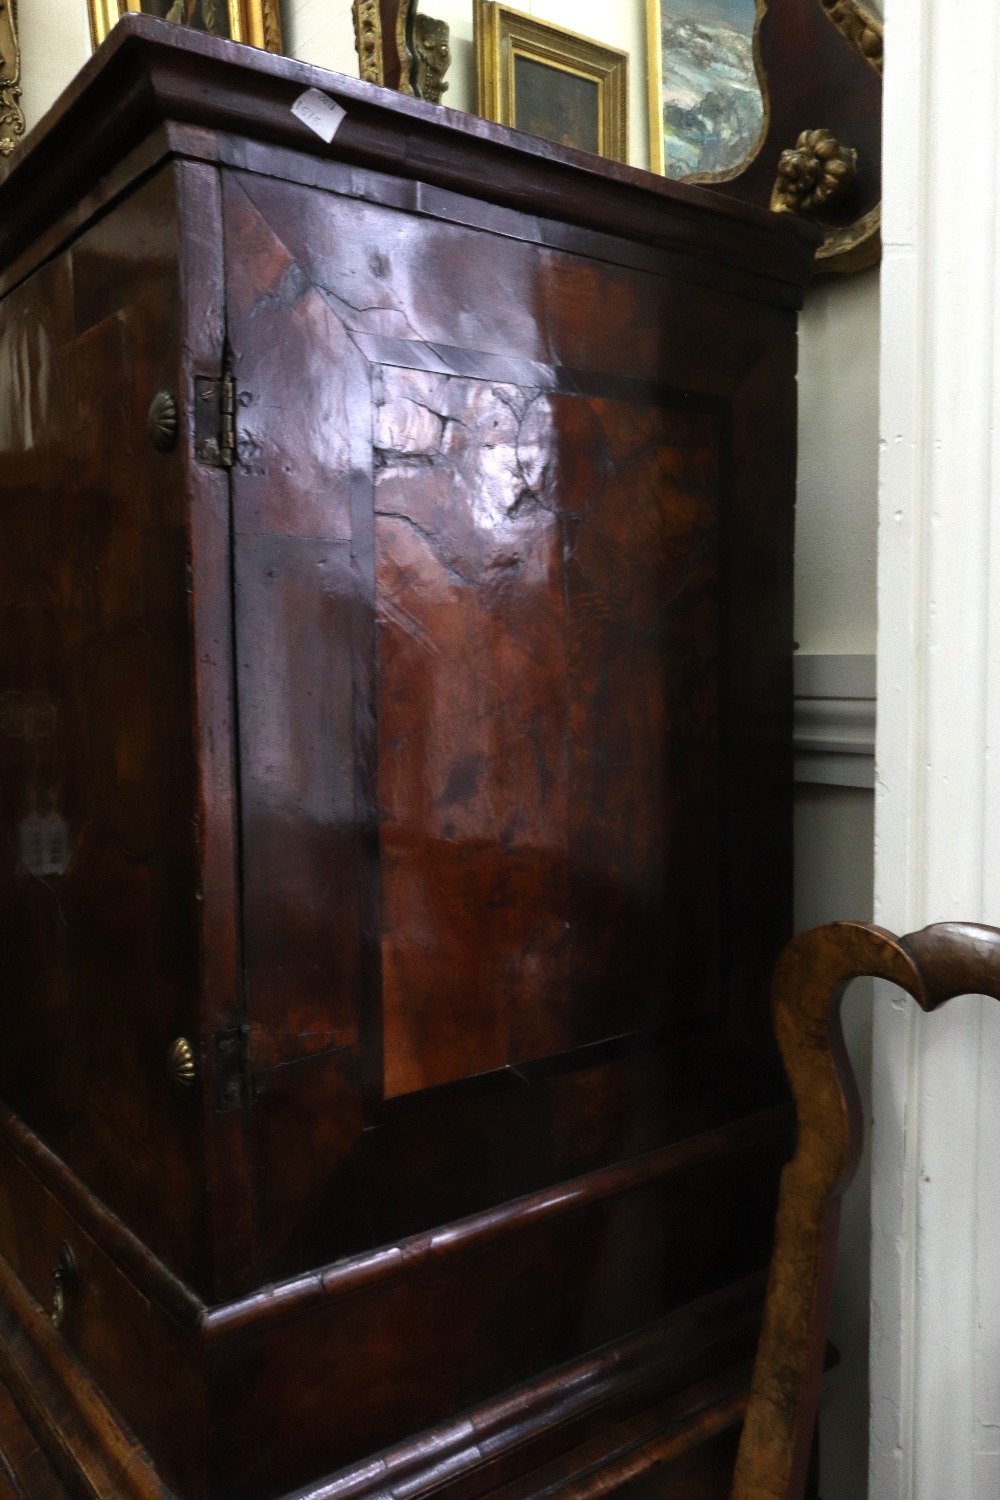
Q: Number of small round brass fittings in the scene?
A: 2